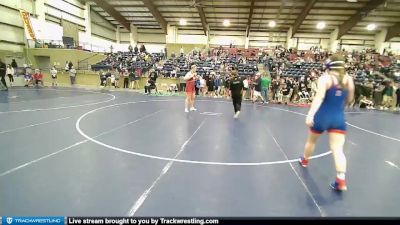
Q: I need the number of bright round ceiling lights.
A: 5